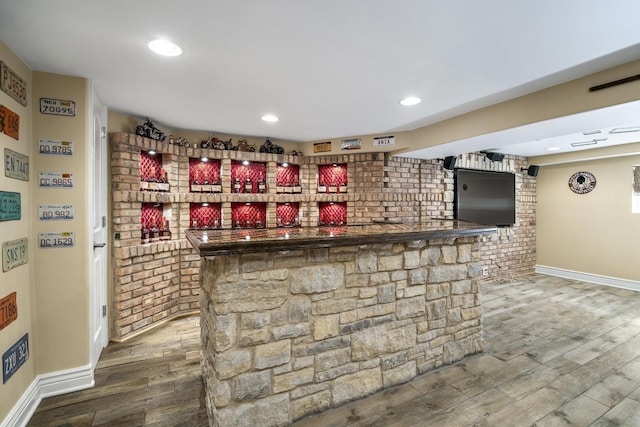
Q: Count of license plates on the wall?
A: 15